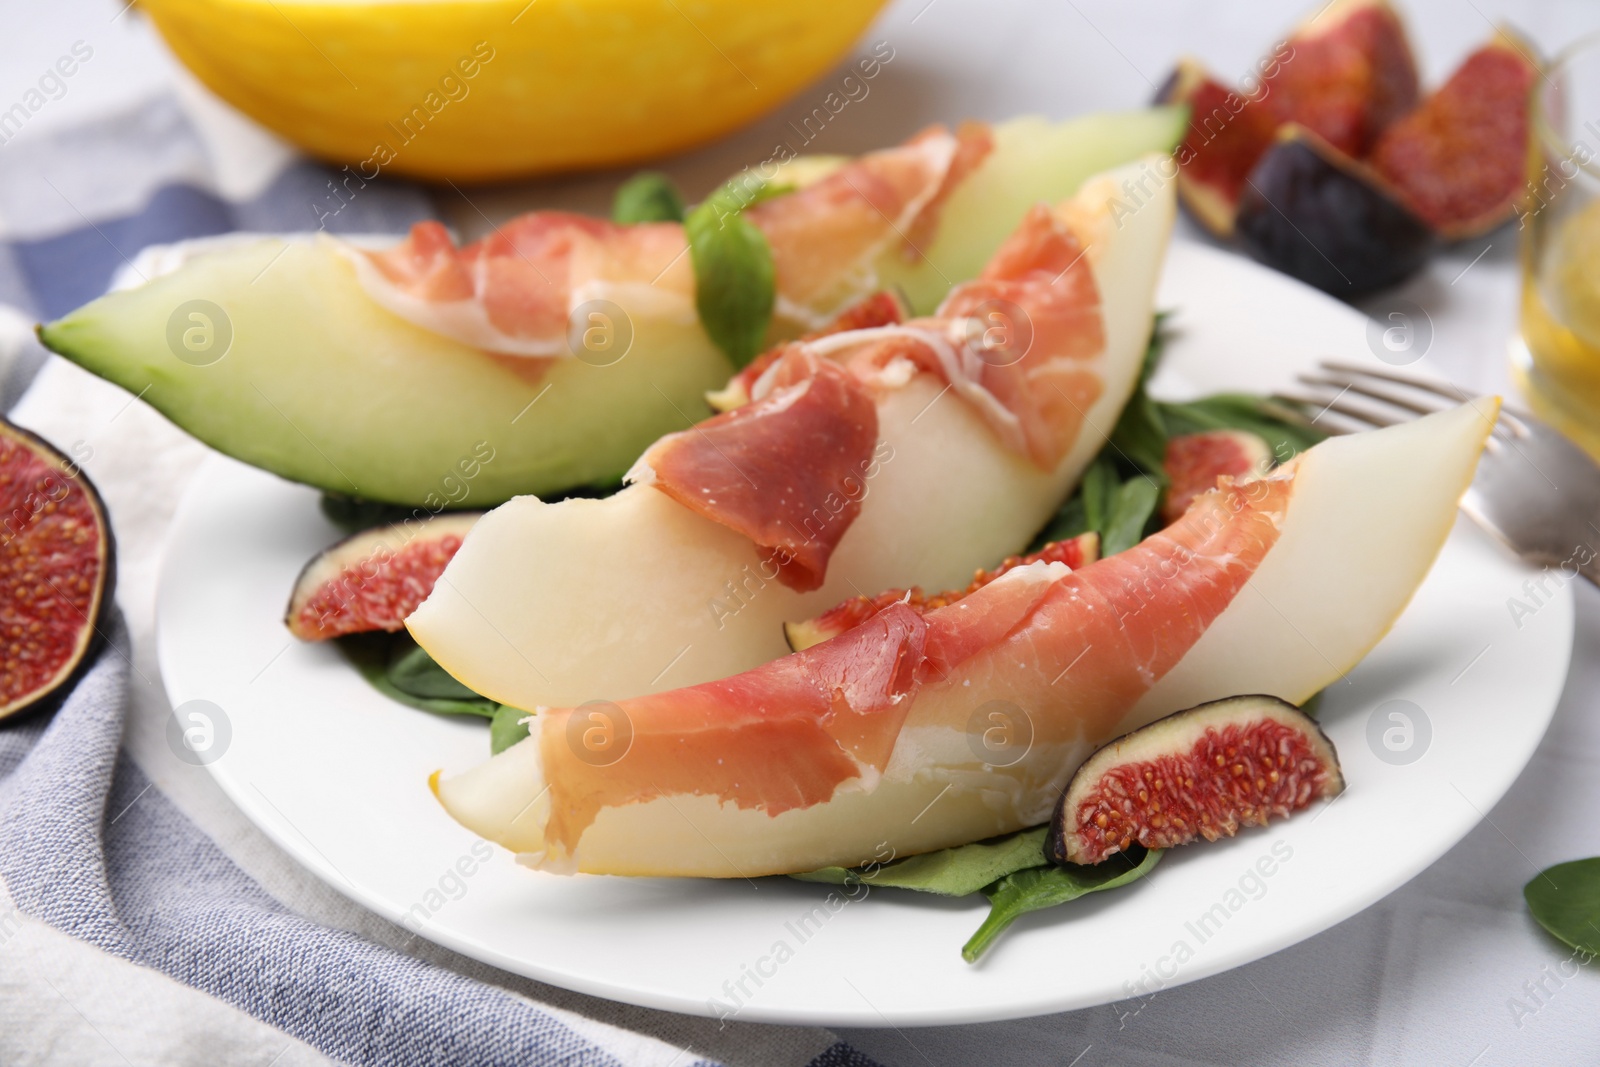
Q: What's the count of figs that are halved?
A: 1